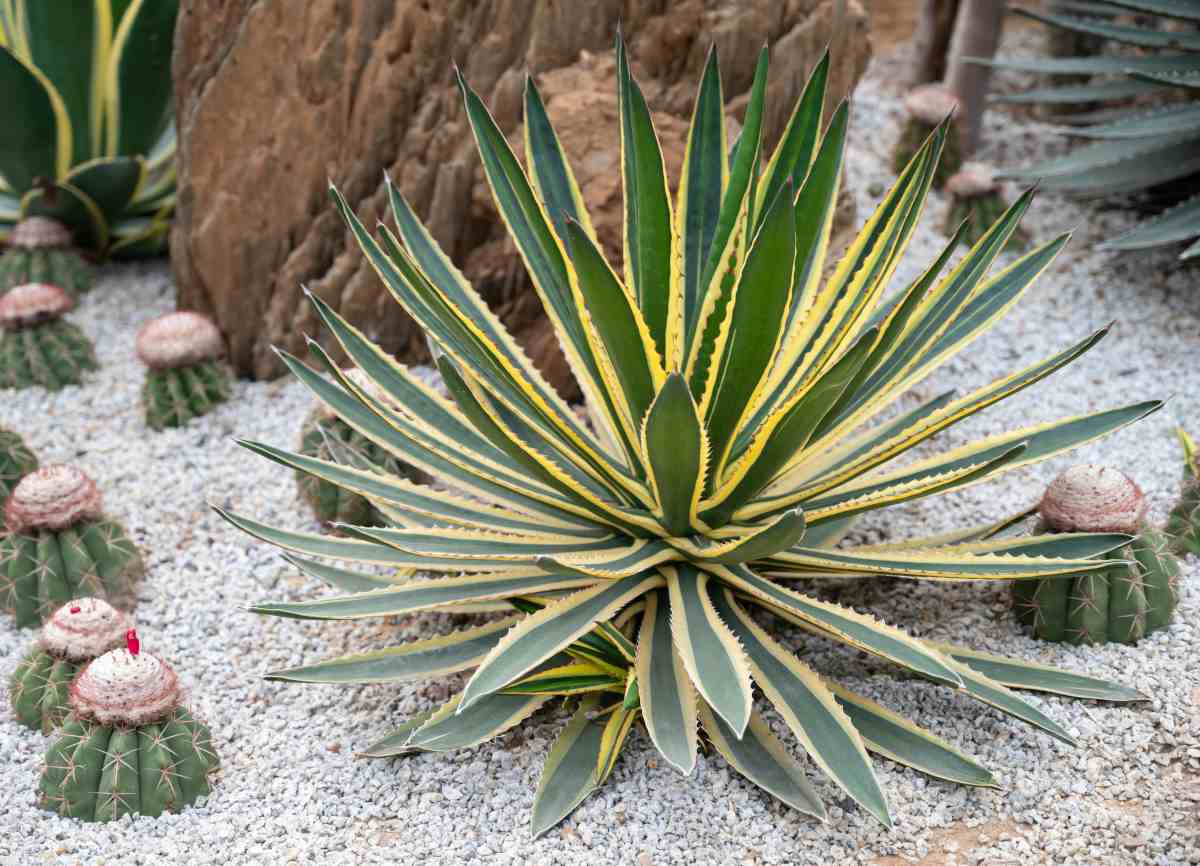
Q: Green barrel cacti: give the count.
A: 12